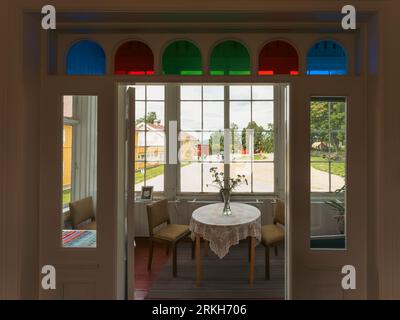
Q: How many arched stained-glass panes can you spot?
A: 6